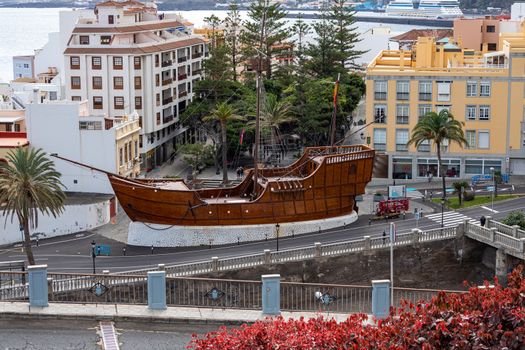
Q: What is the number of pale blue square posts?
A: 4